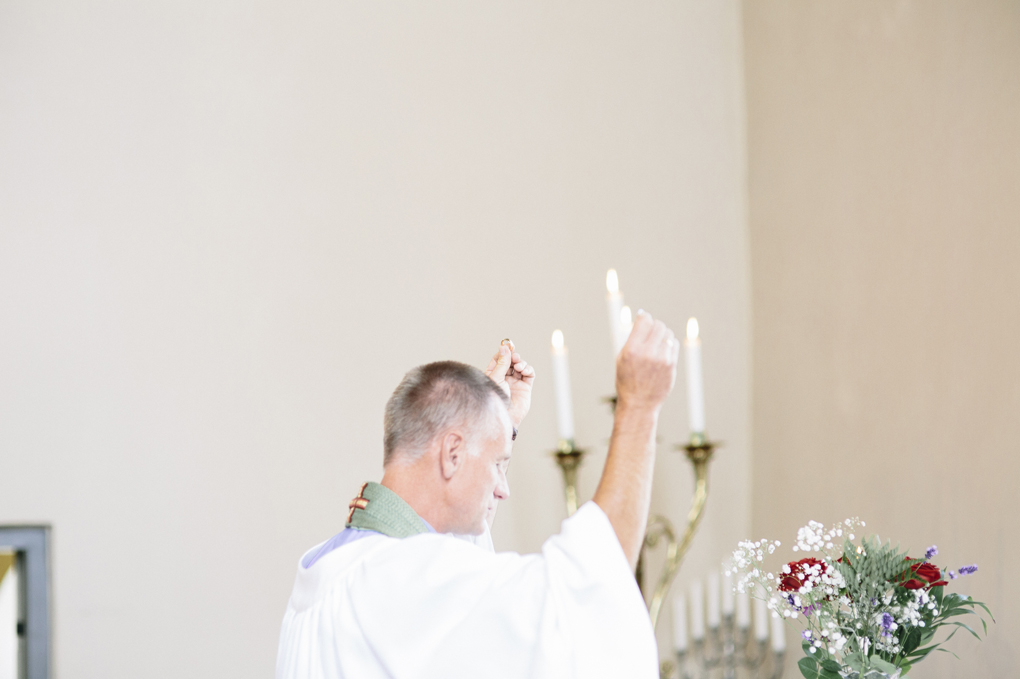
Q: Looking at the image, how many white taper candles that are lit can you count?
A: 4